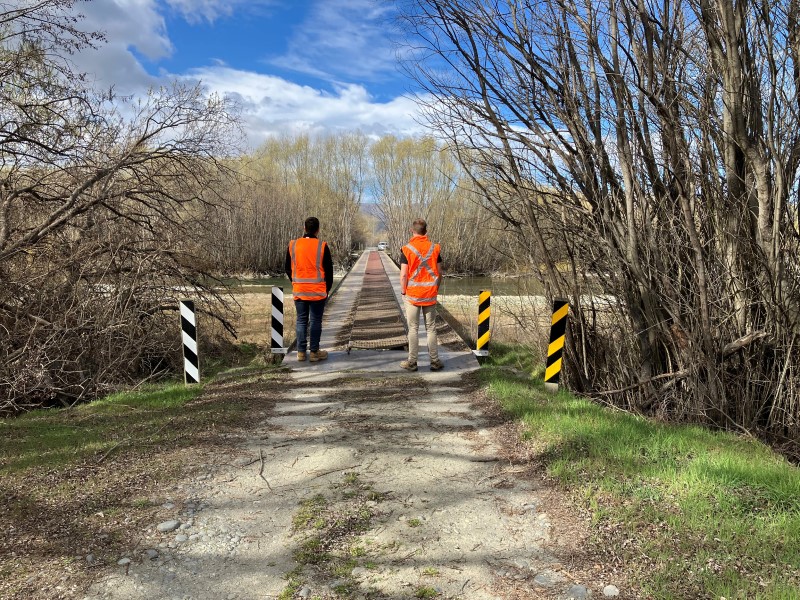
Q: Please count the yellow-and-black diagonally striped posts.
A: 2